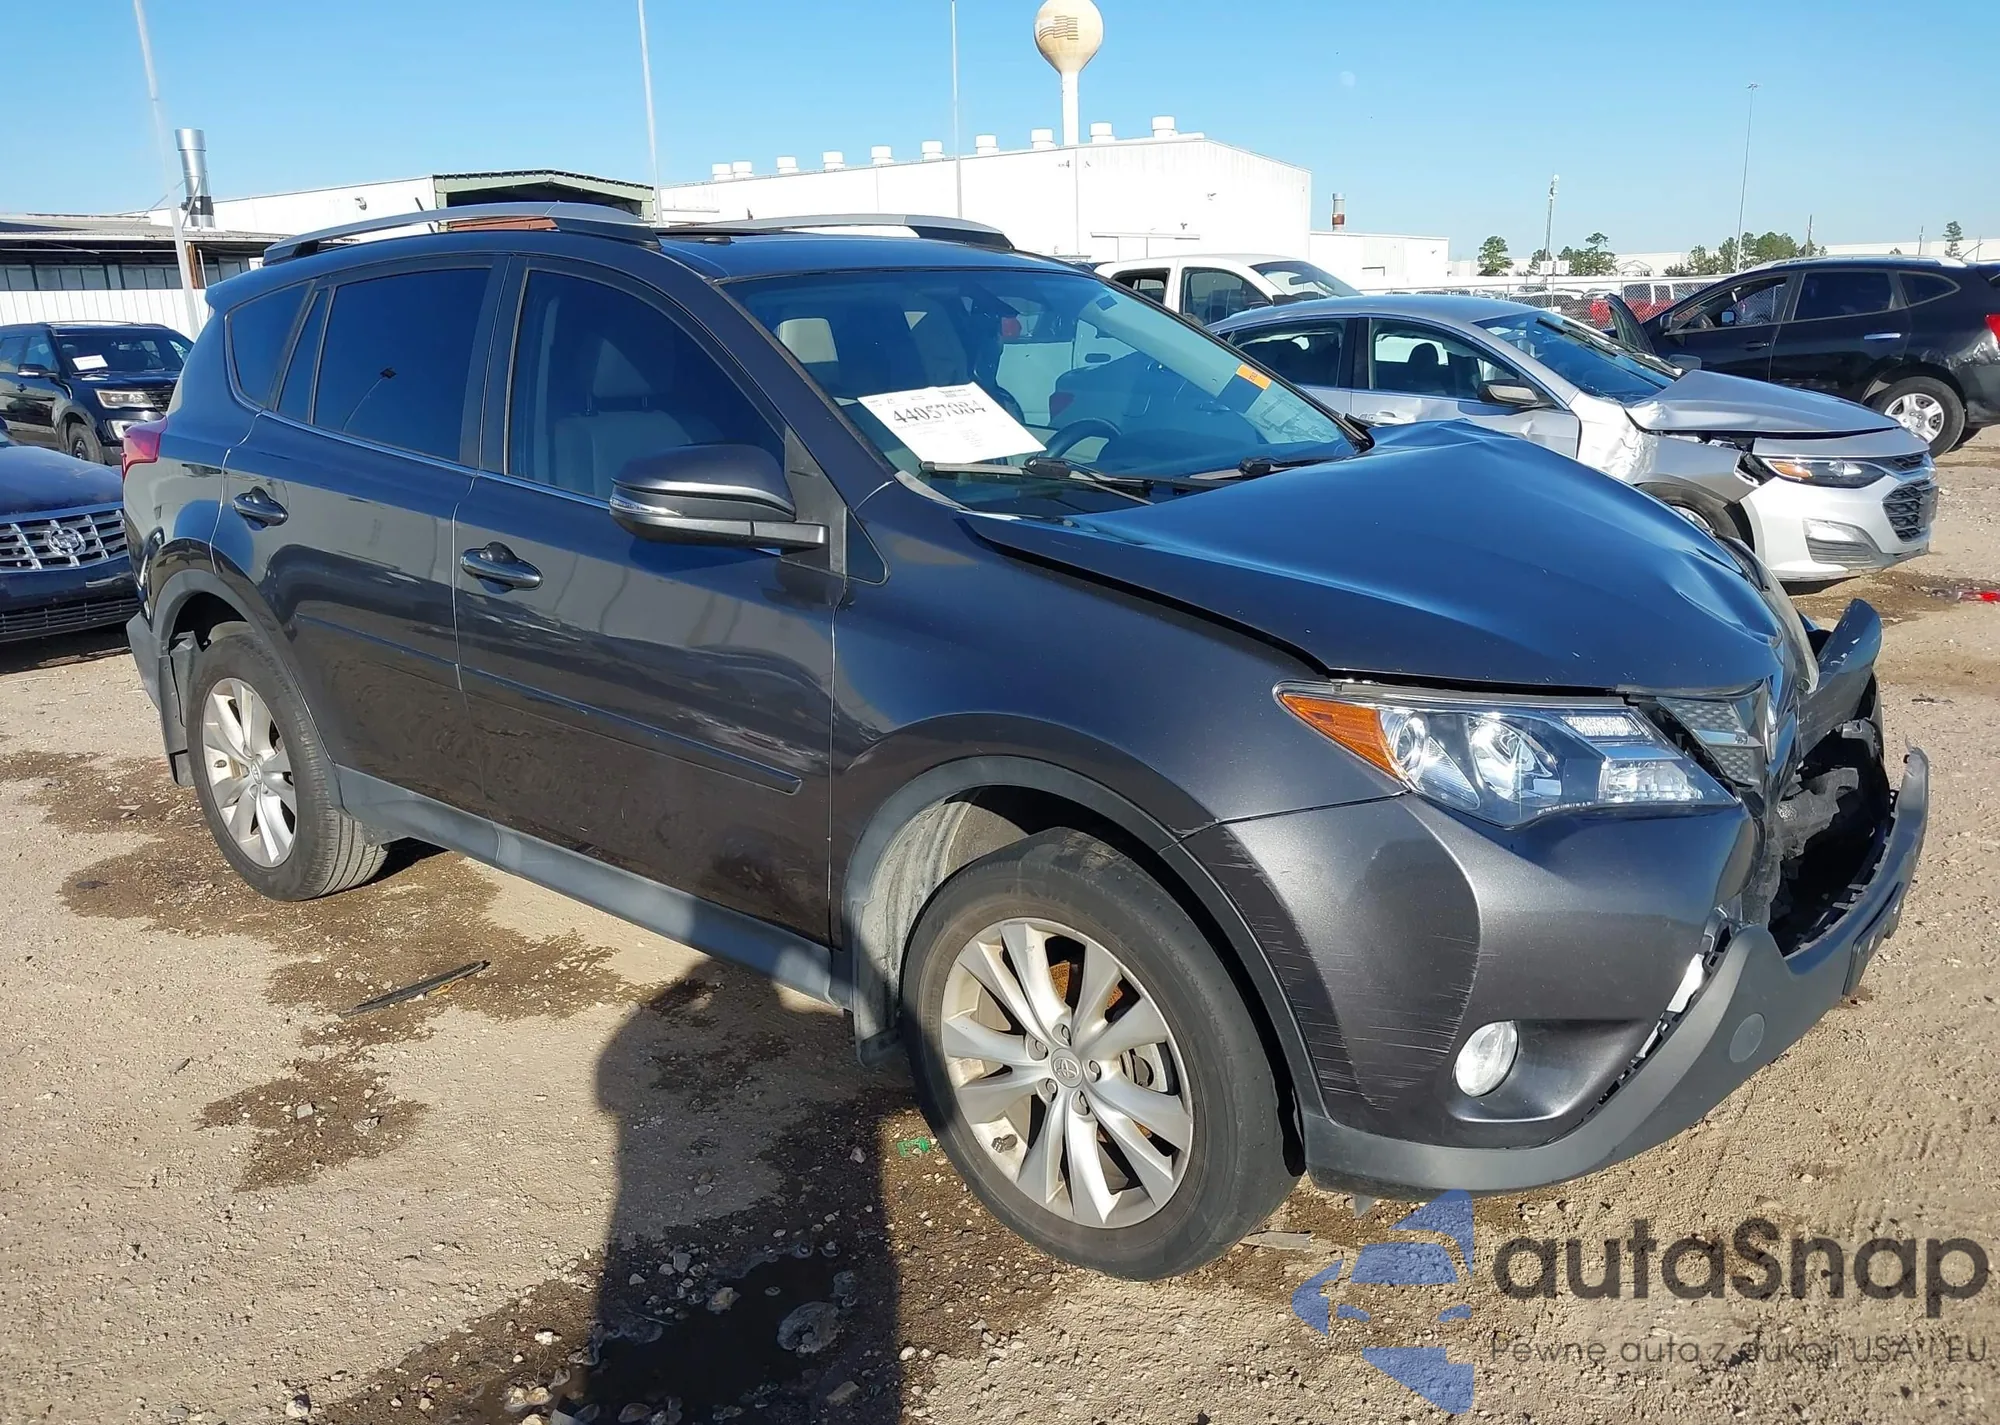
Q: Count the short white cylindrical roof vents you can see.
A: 10